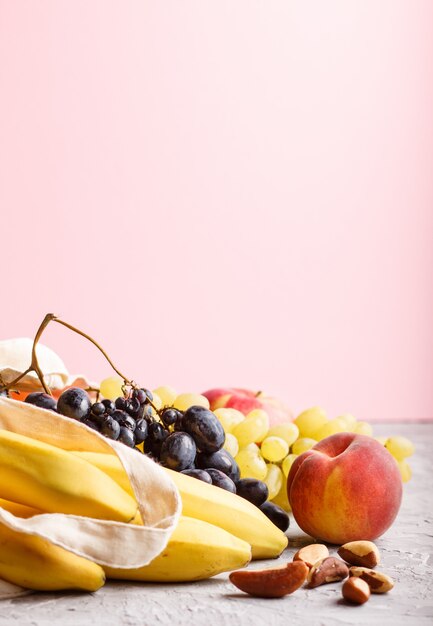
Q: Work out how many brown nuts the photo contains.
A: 6